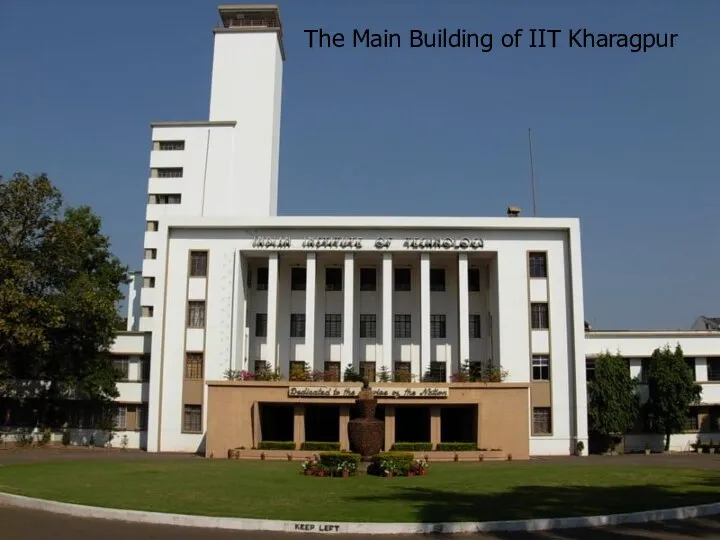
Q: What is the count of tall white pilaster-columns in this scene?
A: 6